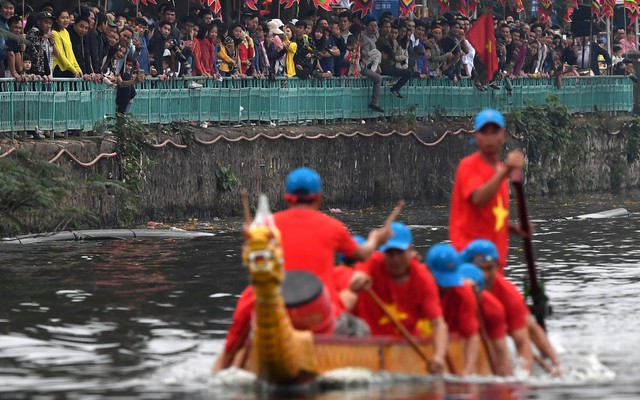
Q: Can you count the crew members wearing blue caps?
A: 7